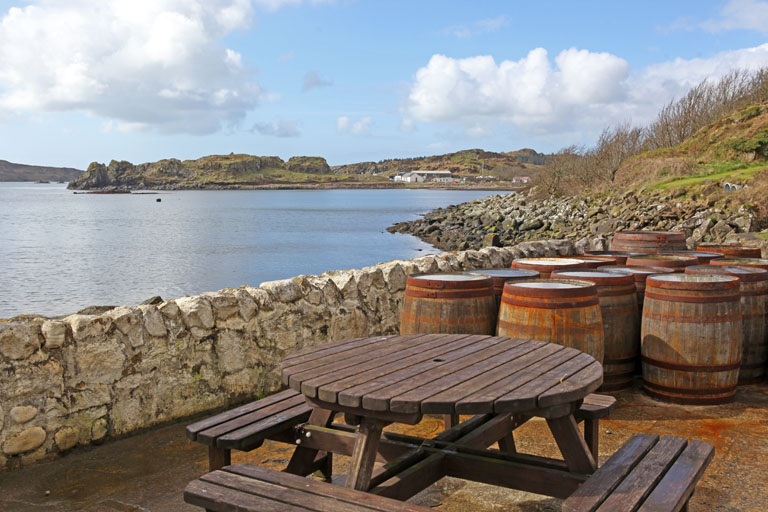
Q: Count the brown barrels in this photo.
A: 15